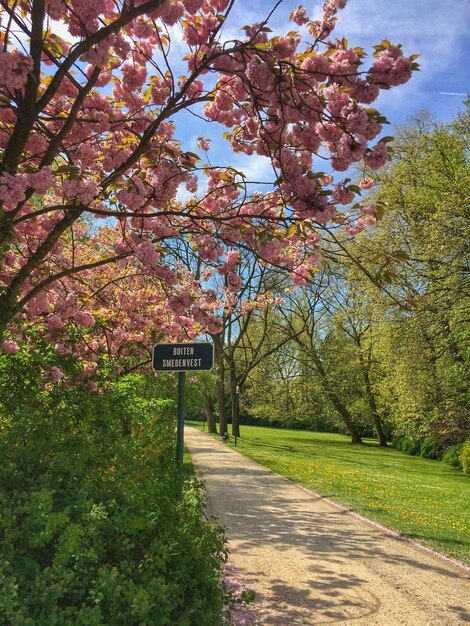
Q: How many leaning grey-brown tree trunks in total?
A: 2